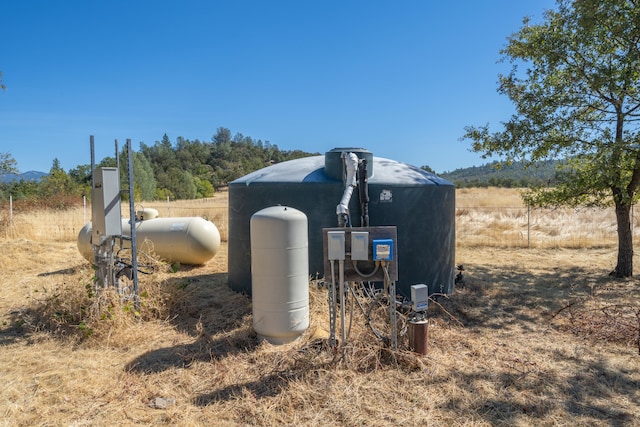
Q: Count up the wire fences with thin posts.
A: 1